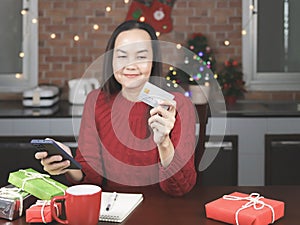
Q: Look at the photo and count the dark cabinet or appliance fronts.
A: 3